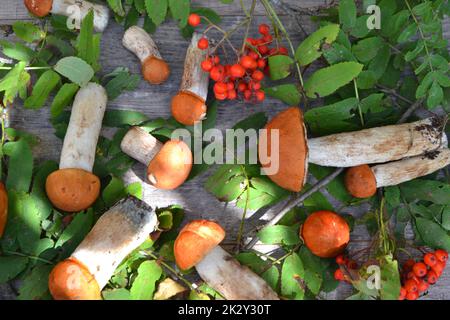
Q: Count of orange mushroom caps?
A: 11